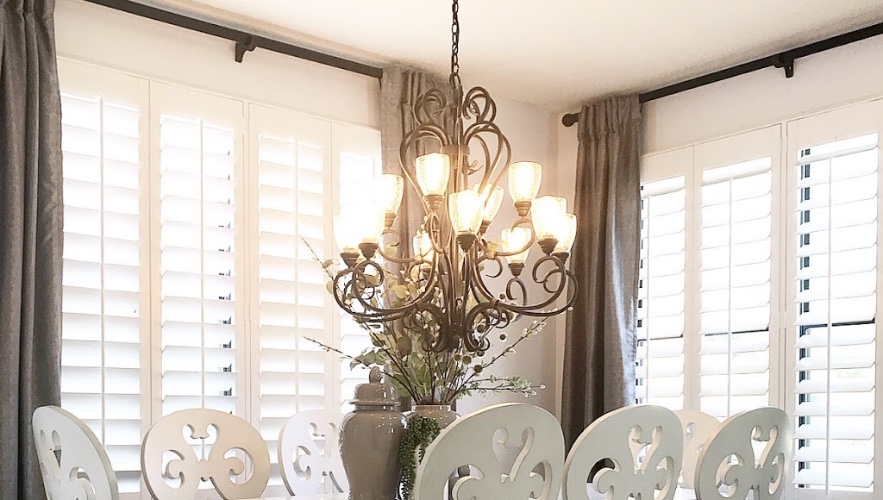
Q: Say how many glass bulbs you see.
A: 11